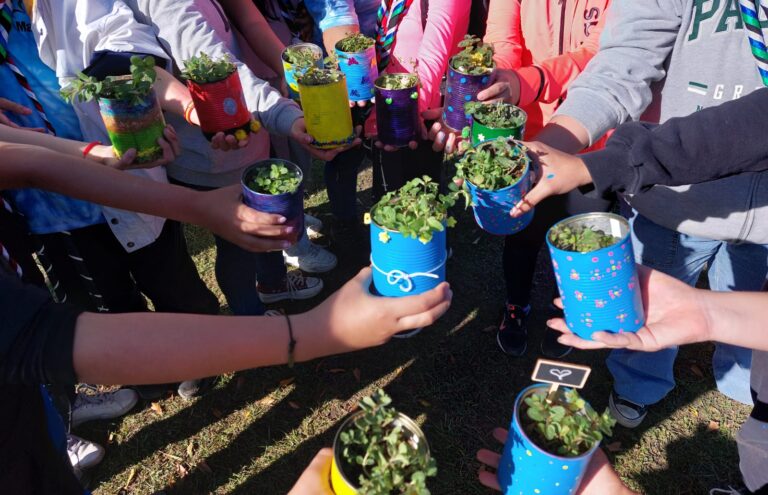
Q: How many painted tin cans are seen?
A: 14